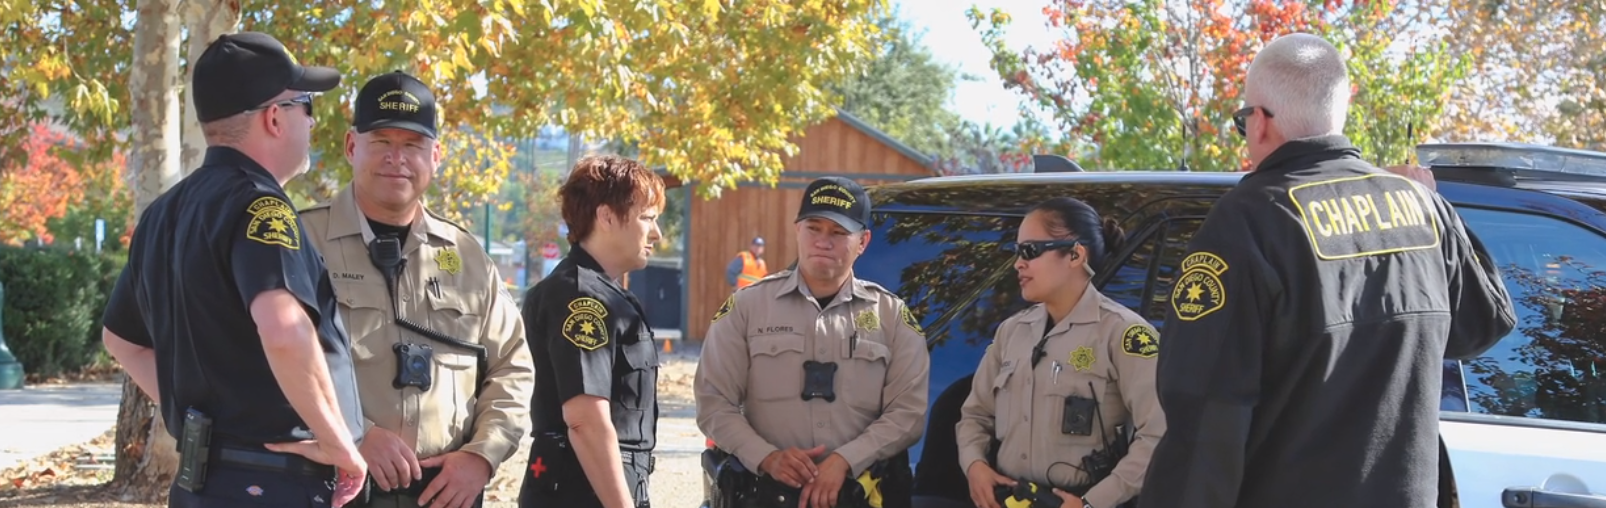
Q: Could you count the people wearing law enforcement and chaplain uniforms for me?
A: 6